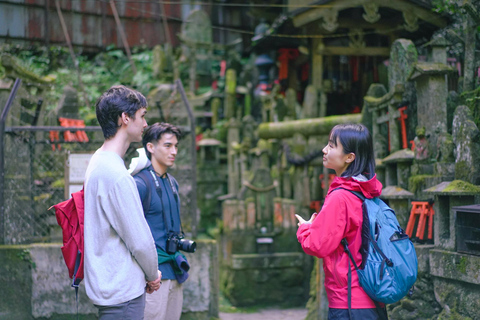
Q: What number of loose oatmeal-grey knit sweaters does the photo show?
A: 1